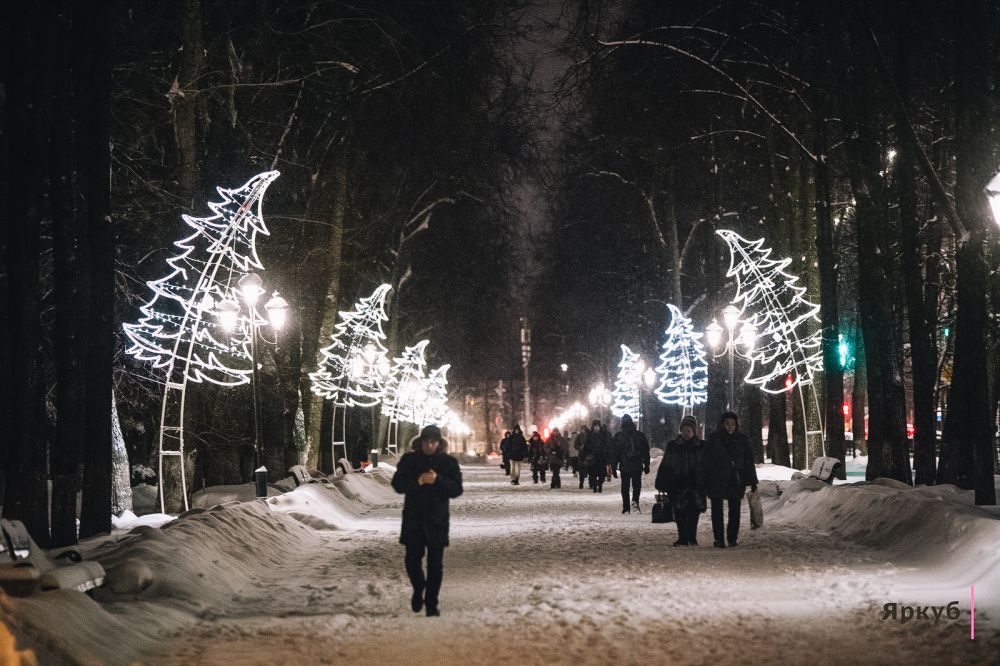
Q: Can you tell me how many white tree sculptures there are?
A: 7